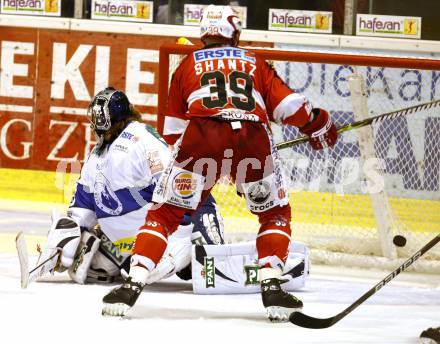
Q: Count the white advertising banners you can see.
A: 5